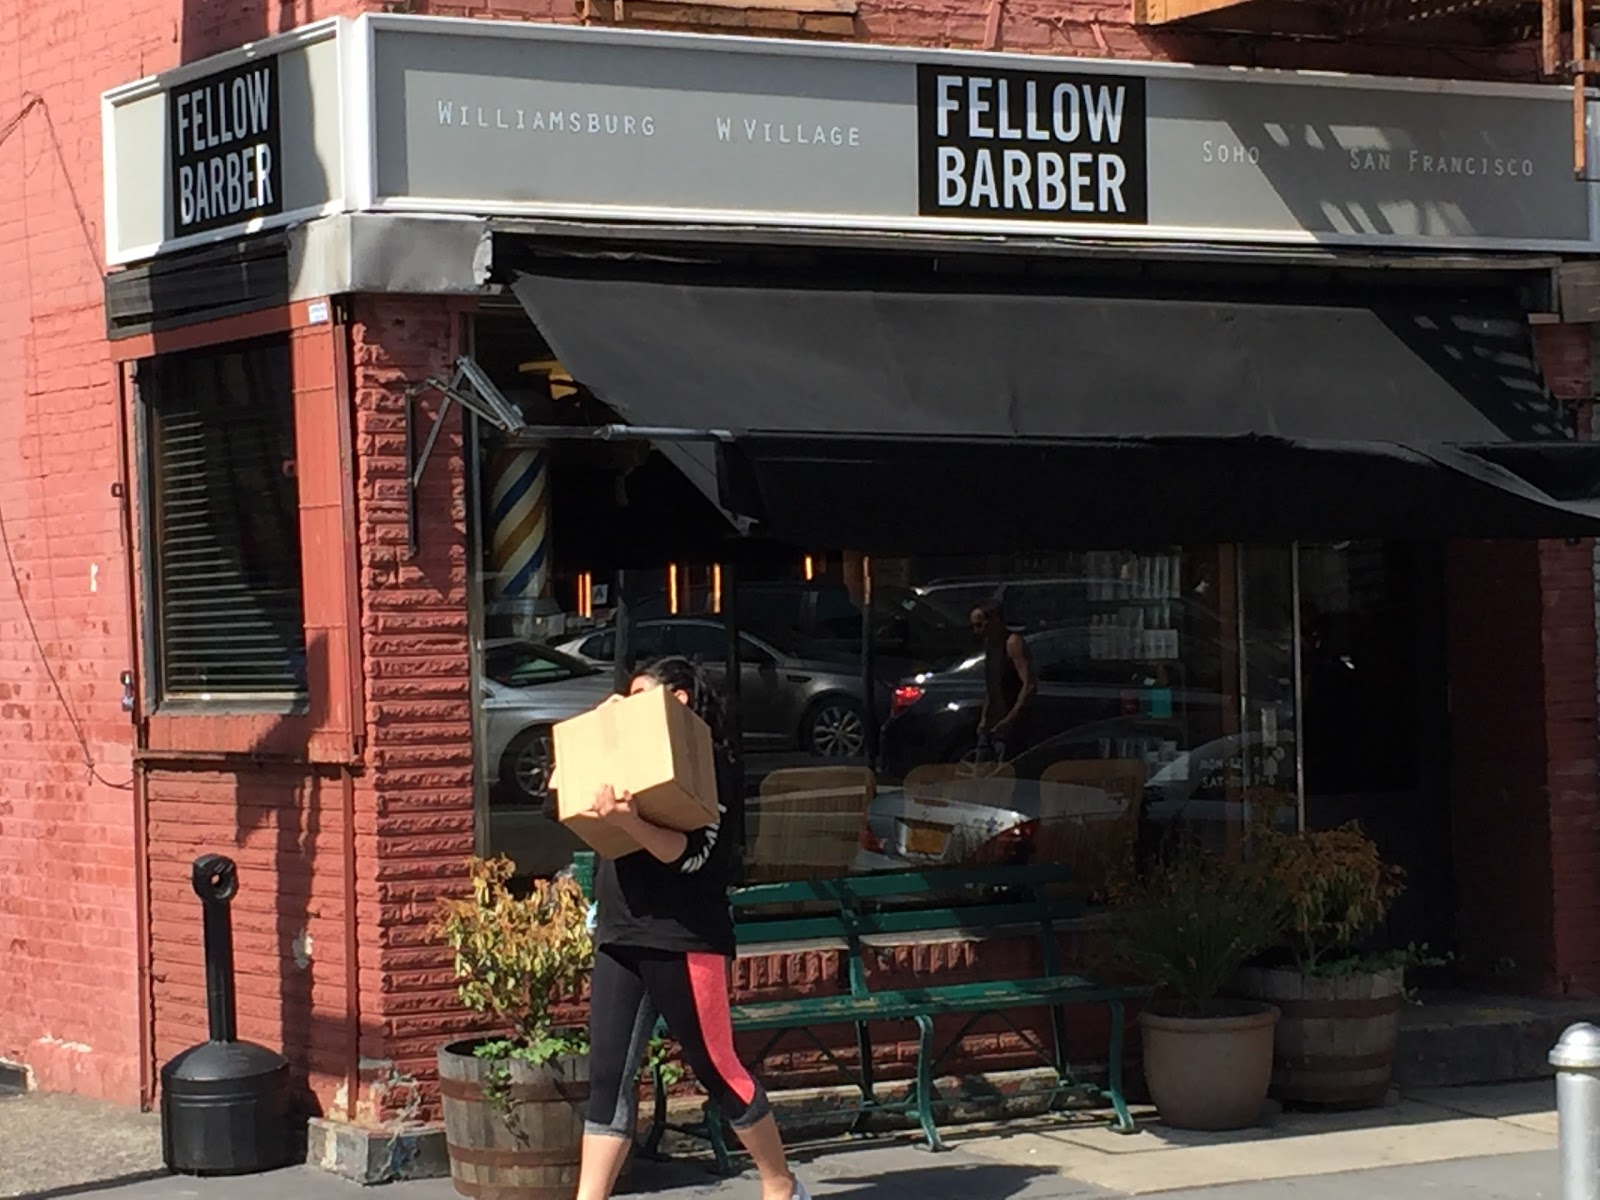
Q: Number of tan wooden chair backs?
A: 3